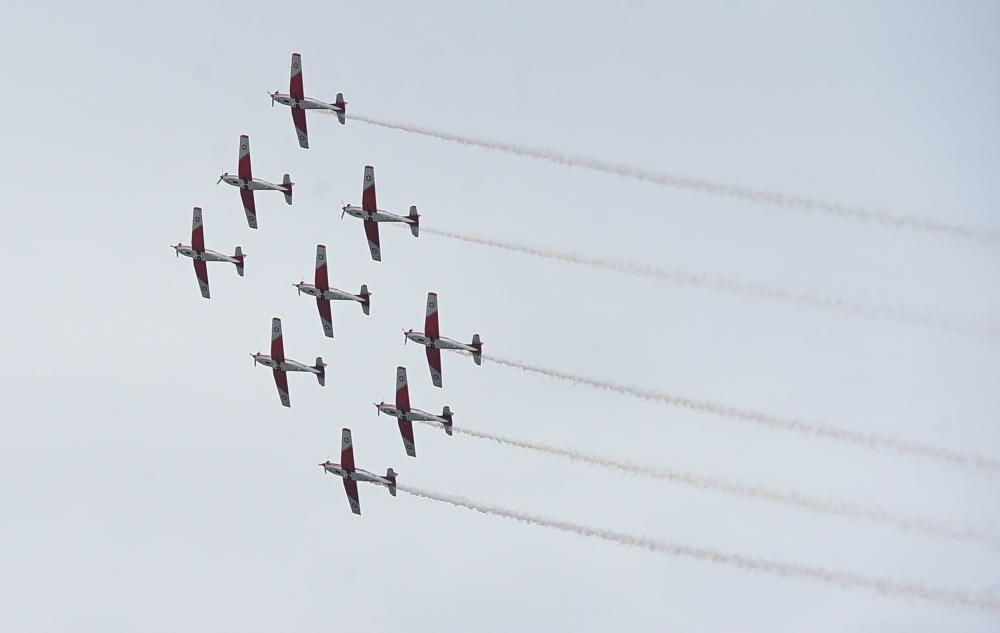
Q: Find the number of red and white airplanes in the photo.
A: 9